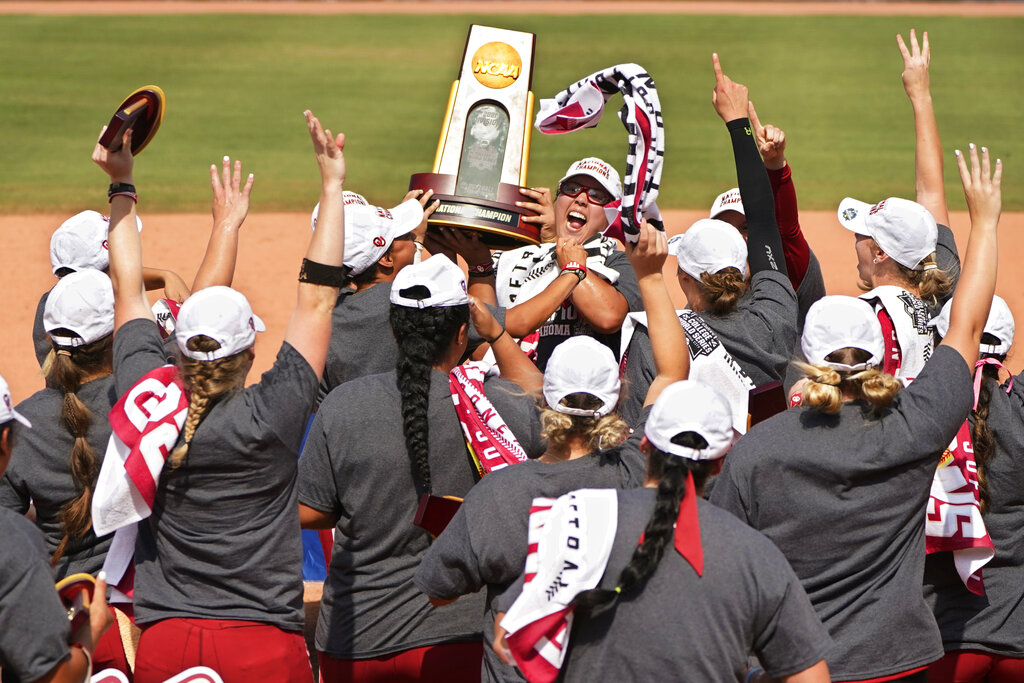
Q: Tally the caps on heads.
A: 15